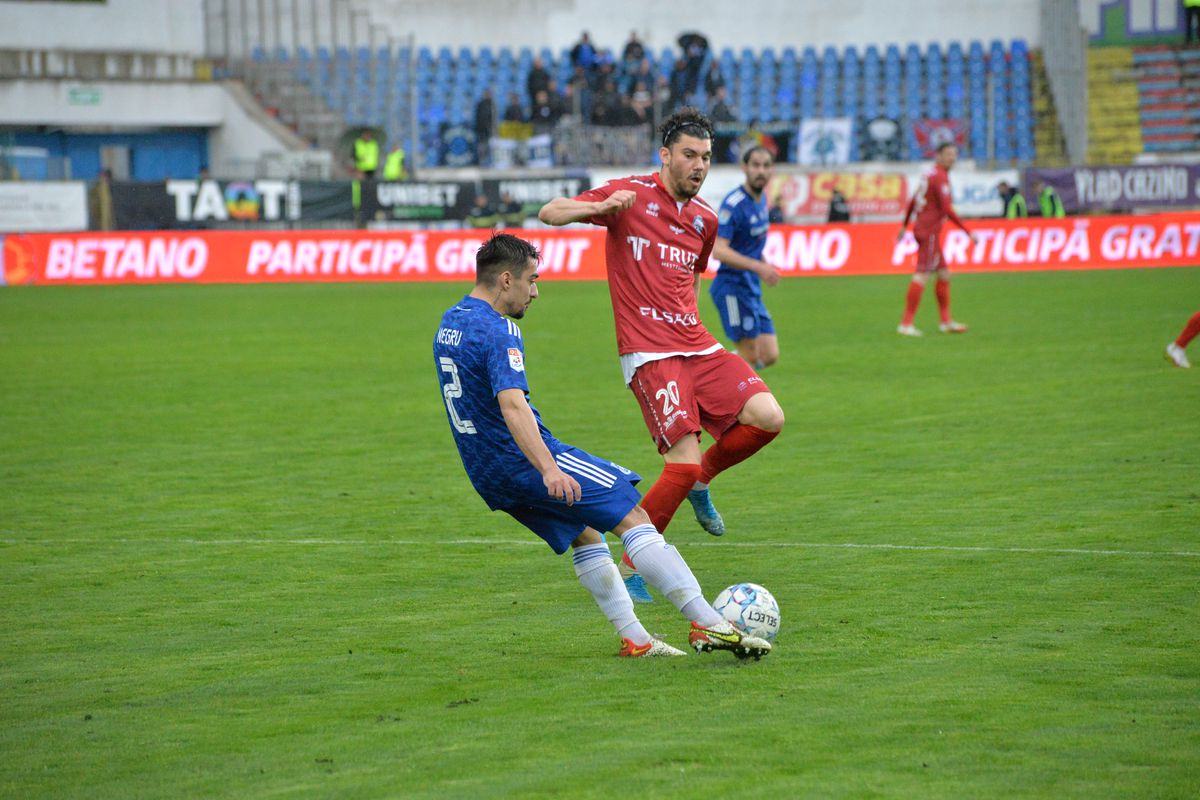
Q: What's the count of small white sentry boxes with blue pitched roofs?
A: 0